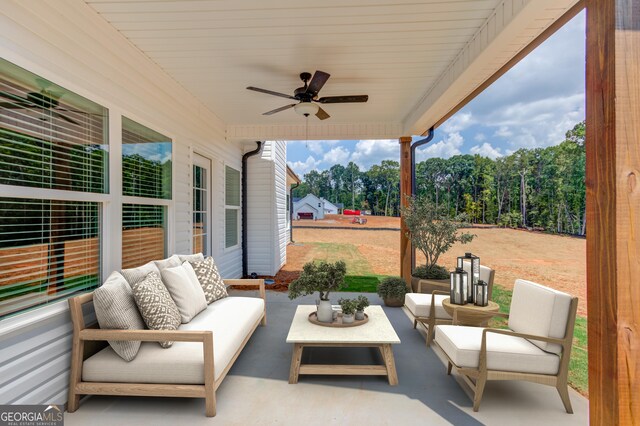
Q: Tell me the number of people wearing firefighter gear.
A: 0